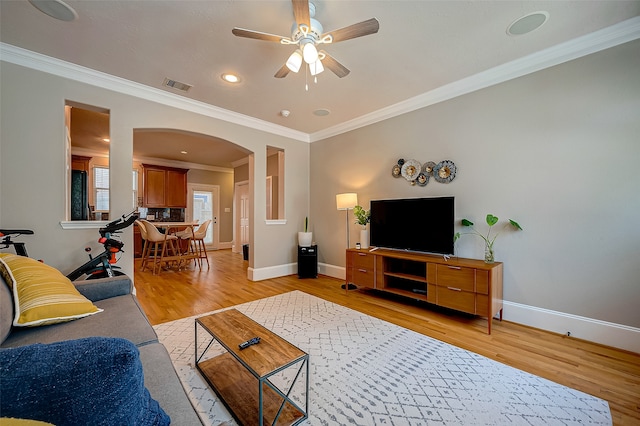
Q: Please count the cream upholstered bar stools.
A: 4